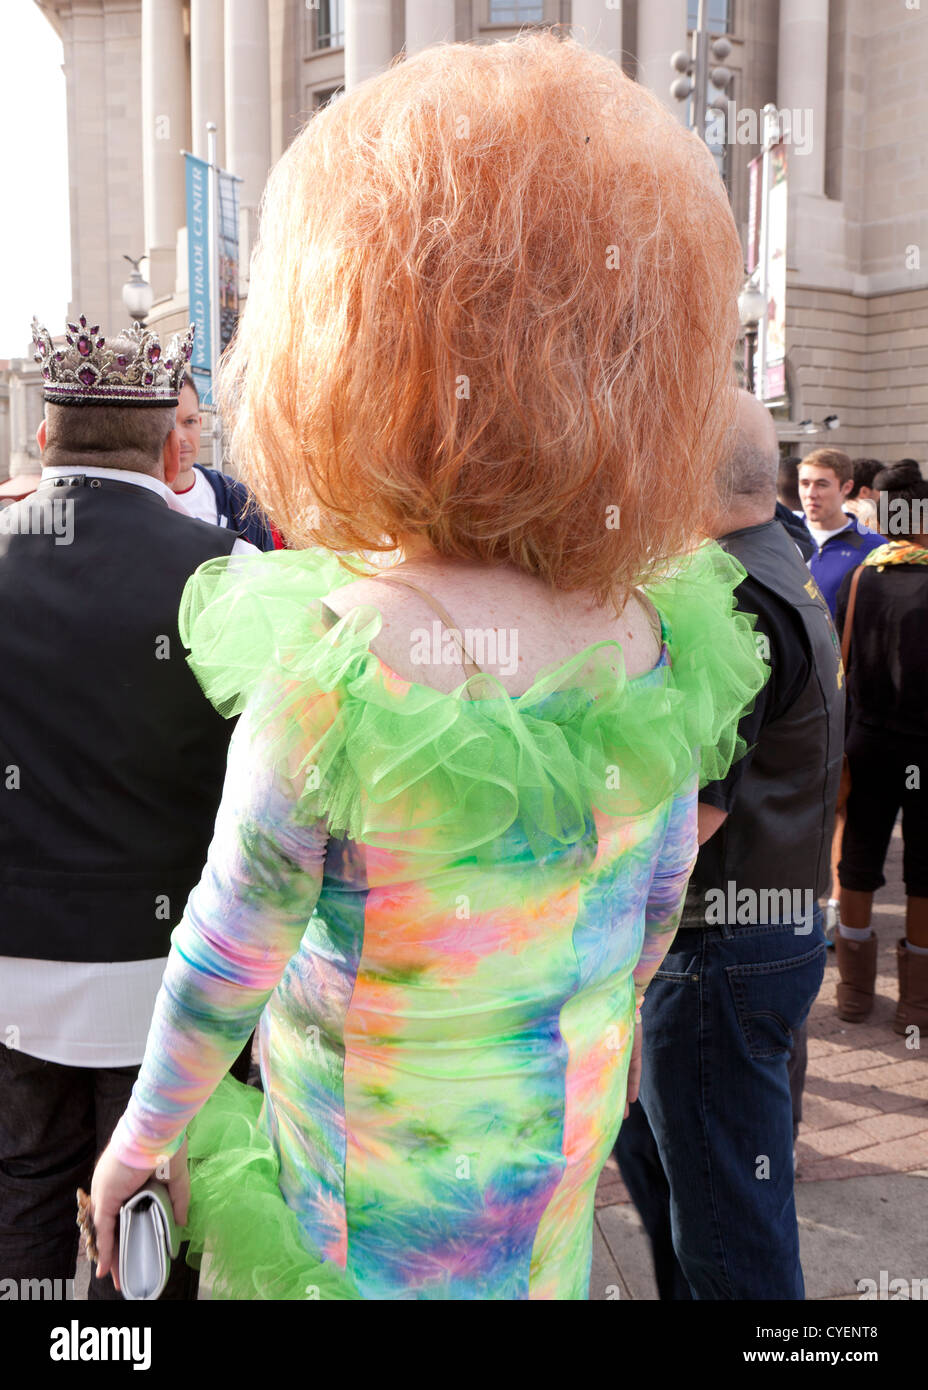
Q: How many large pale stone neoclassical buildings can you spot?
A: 1